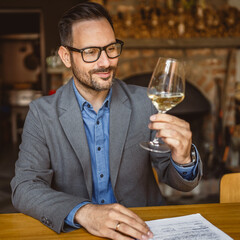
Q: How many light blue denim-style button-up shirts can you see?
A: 1